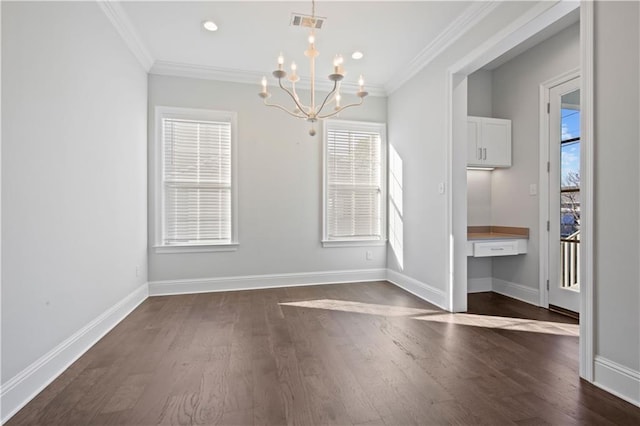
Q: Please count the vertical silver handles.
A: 2